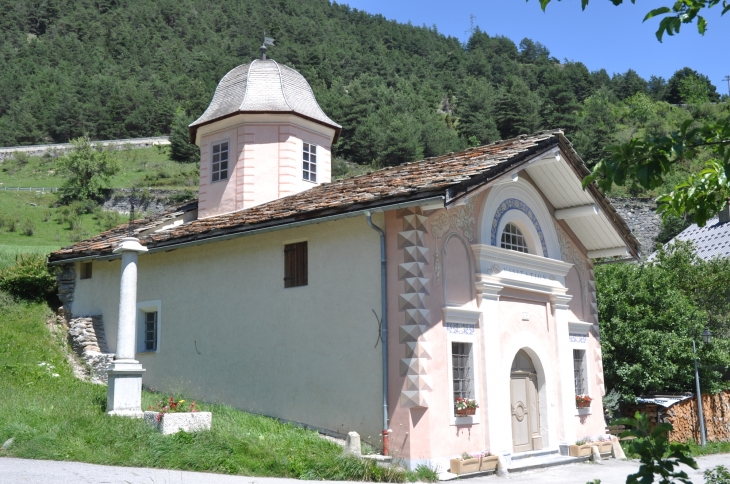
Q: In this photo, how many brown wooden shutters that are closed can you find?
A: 1